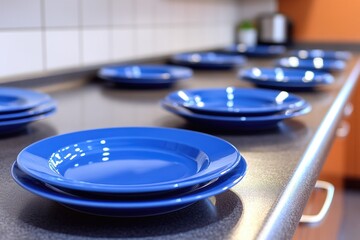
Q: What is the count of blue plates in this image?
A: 13